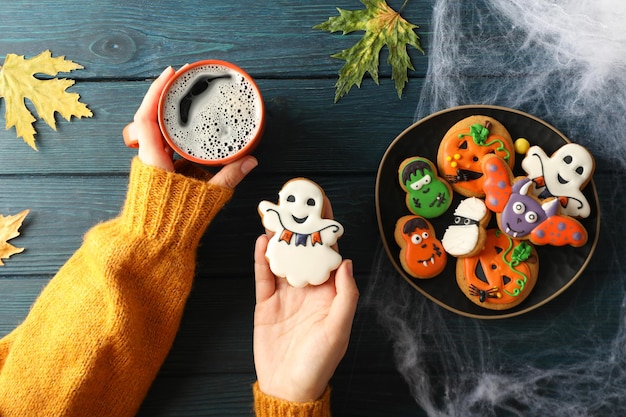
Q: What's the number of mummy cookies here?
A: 1